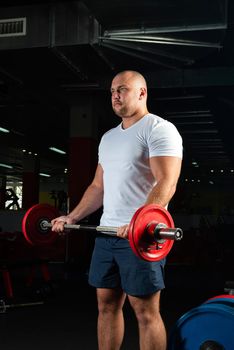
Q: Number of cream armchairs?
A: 0